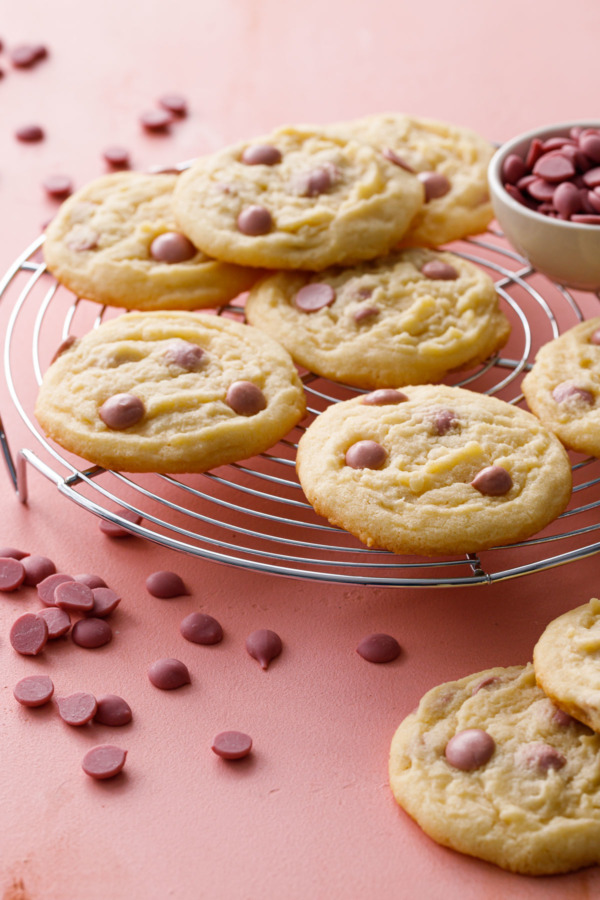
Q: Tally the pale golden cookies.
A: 9